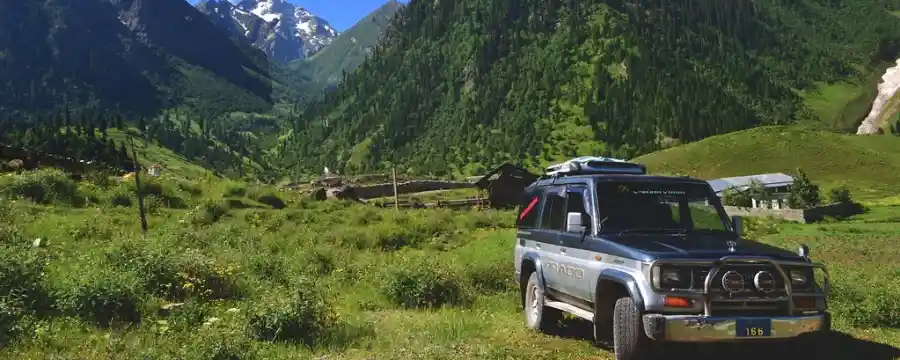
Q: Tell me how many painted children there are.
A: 0